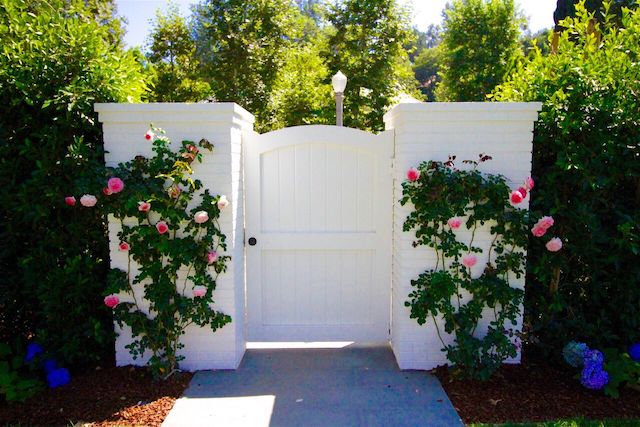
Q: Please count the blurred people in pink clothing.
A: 0